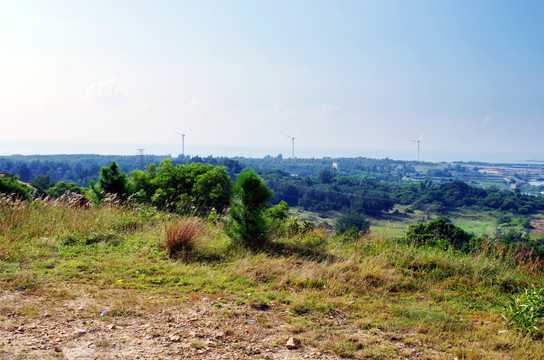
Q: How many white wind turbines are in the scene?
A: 3